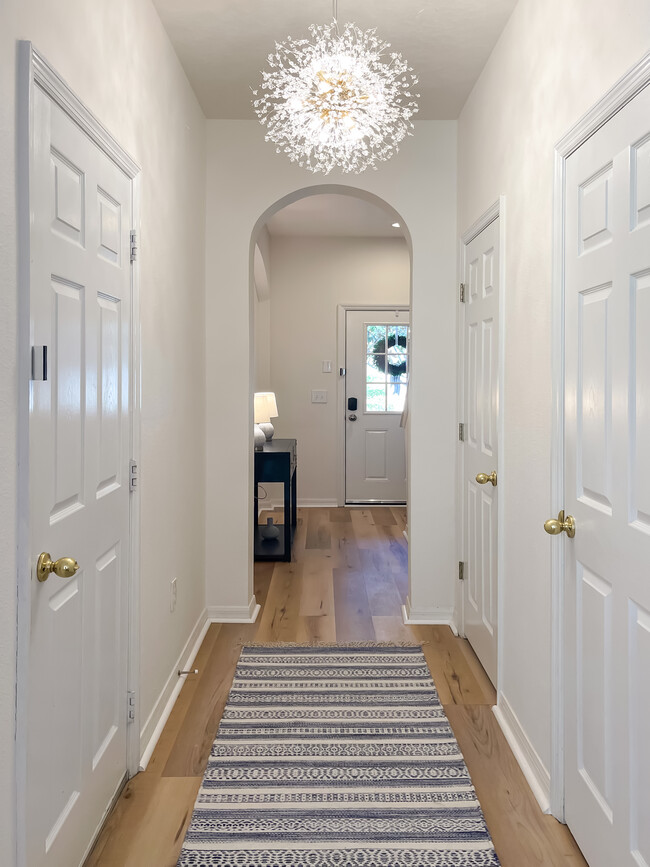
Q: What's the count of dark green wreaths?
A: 1